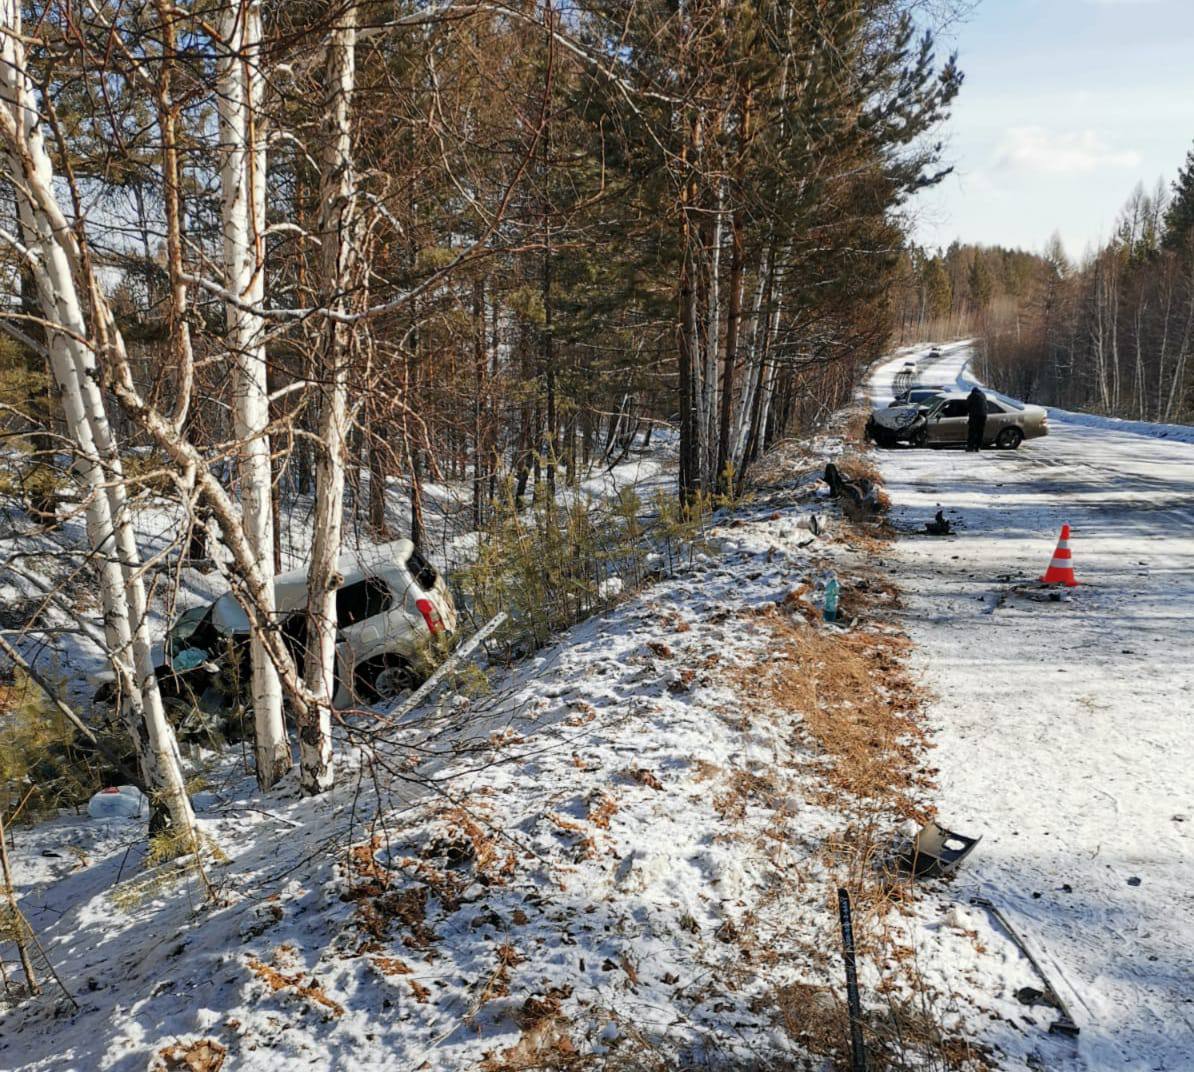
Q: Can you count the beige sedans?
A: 1